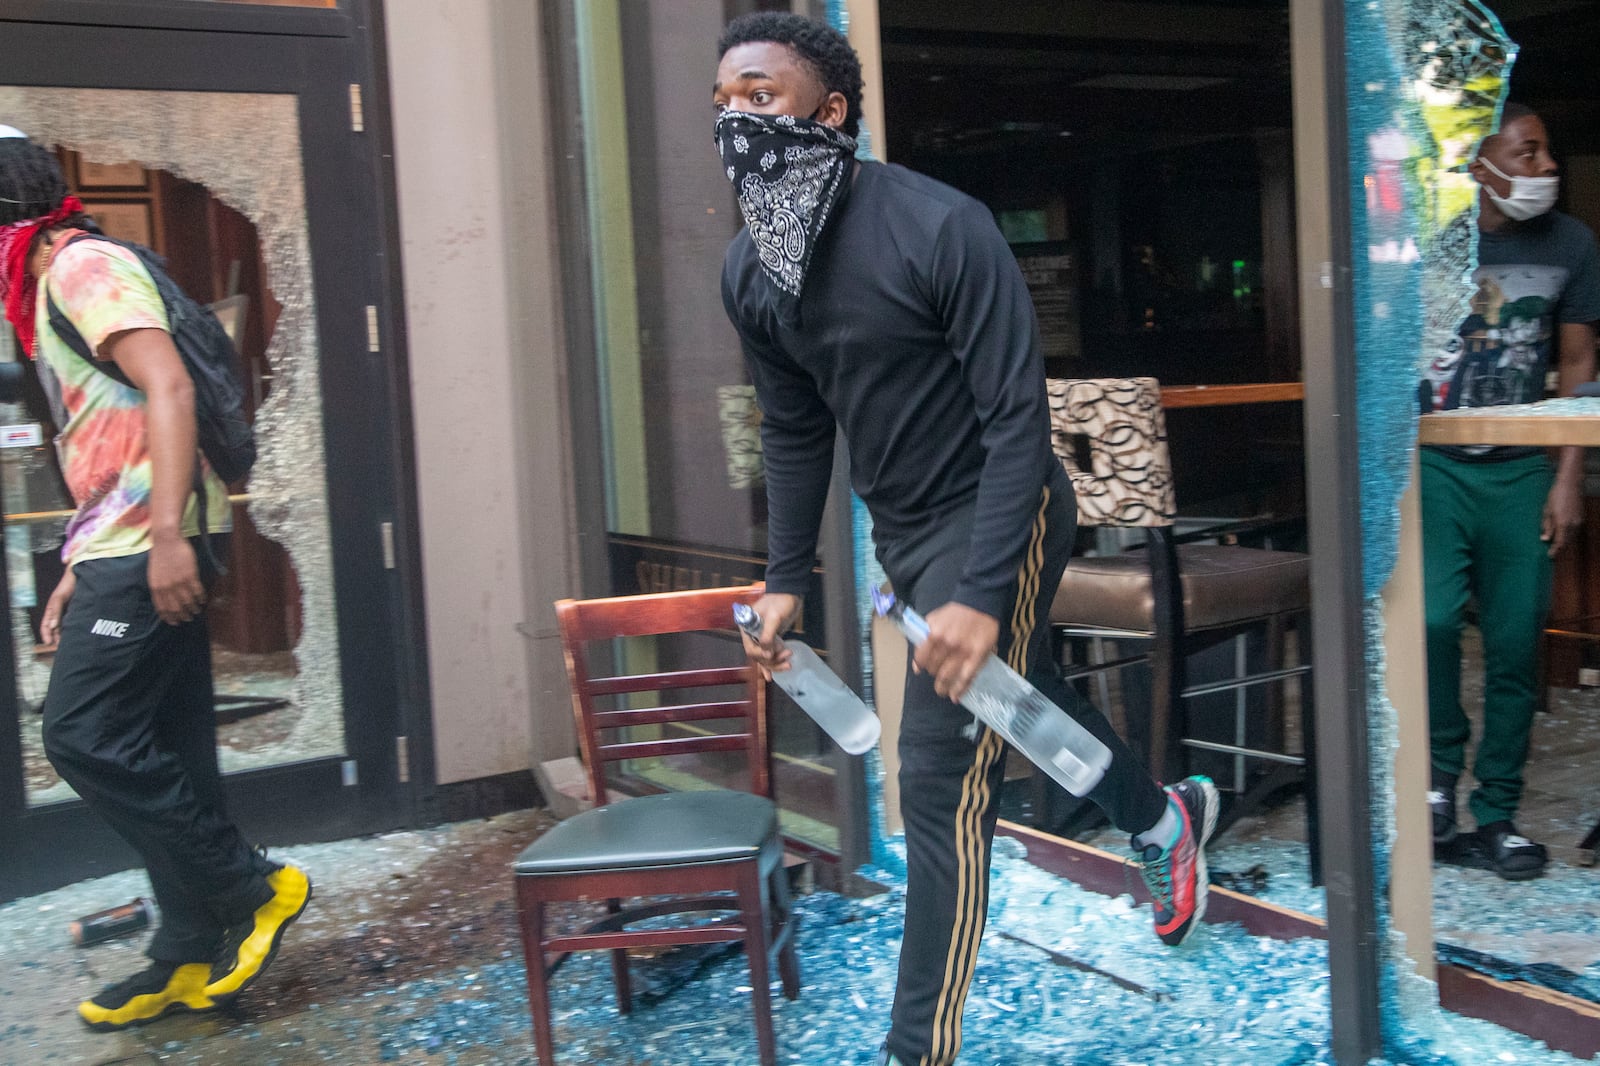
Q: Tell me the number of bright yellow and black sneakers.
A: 2